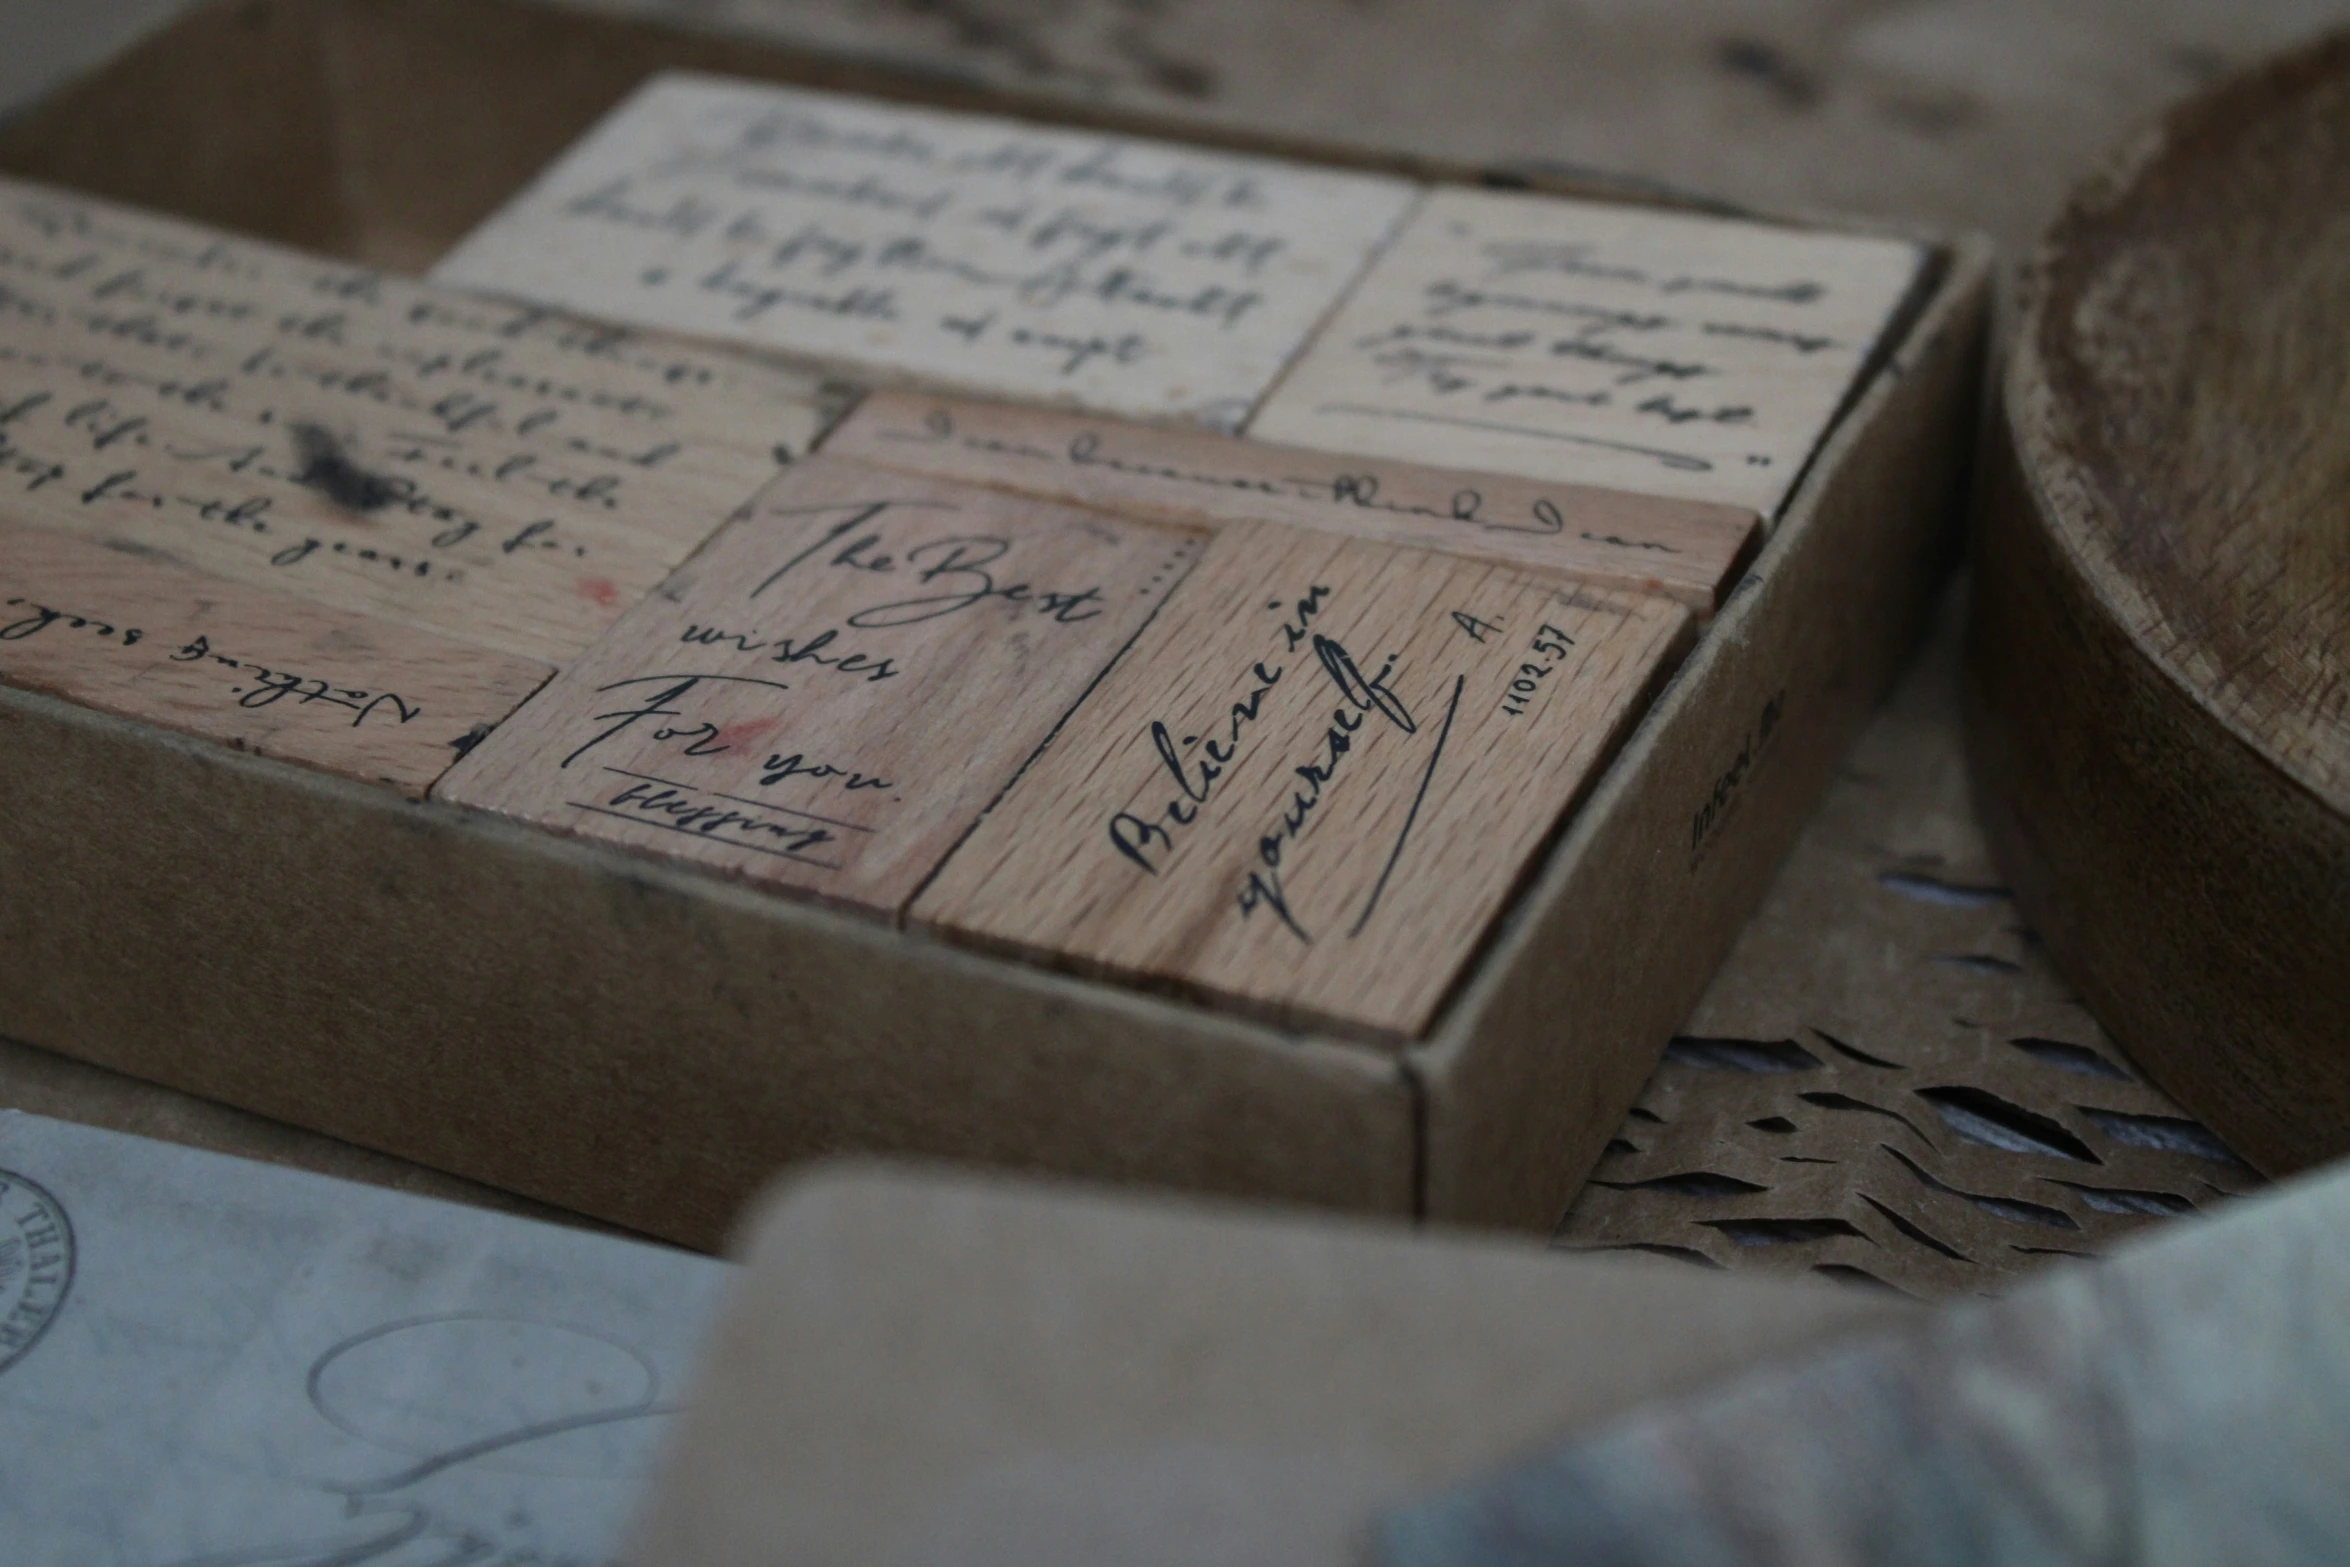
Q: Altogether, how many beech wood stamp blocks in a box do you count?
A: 7